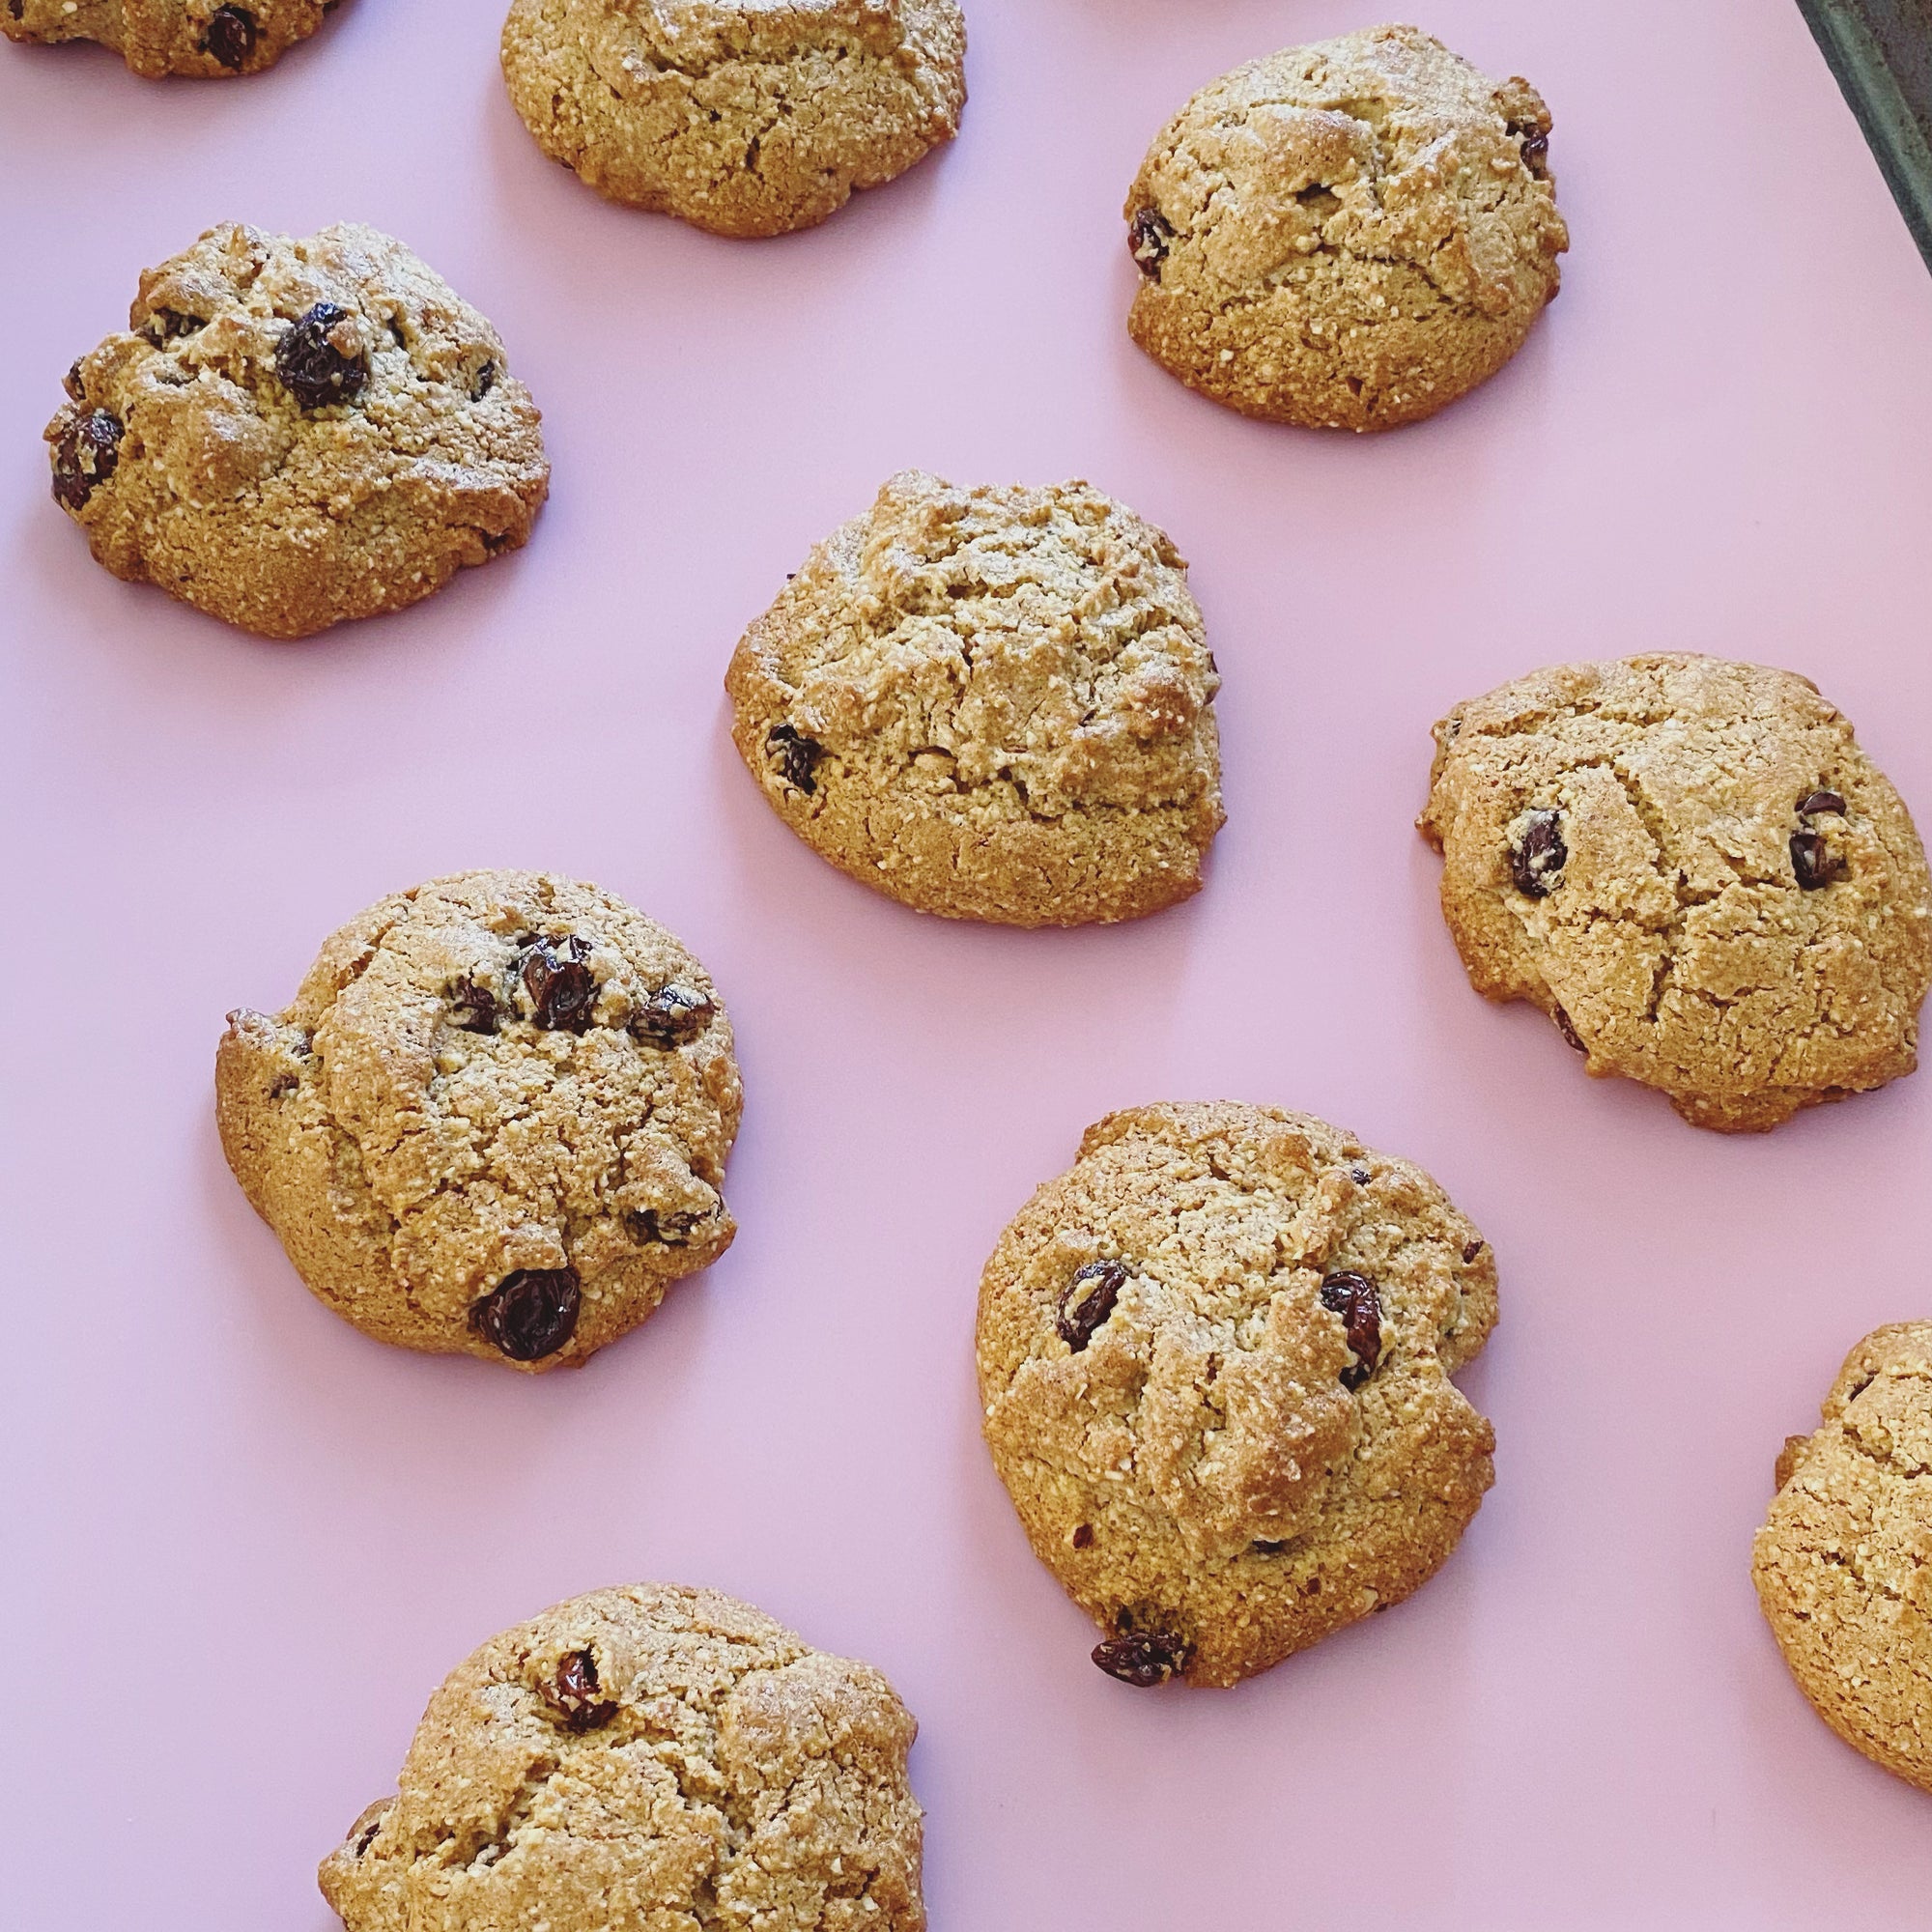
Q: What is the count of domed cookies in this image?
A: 10